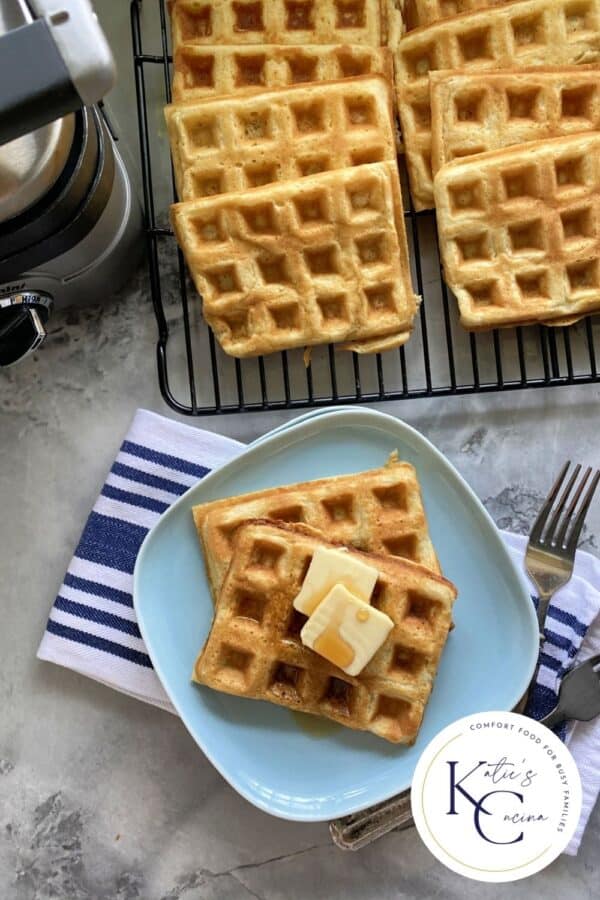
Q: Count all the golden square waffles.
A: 10